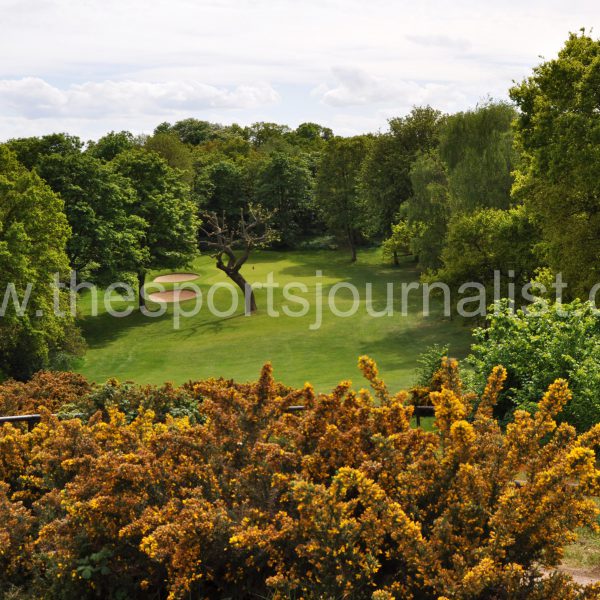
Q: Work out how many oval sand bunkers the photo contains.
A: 2